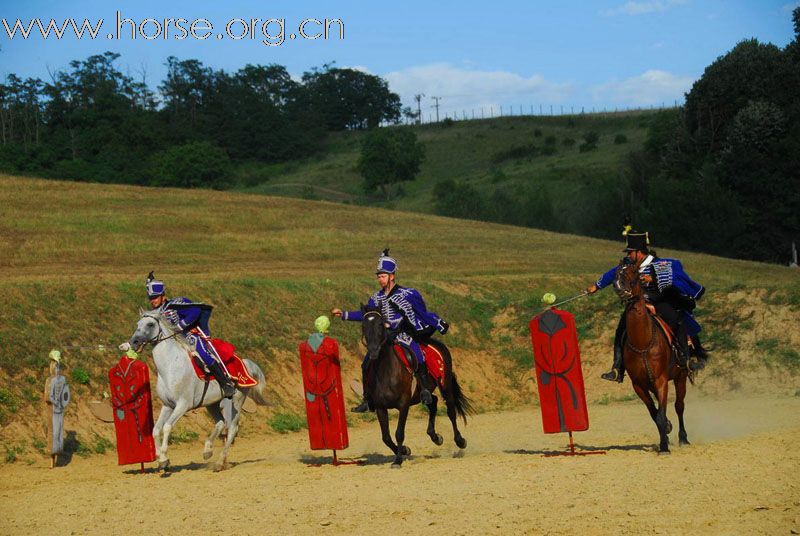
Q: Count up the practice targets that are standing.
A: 4